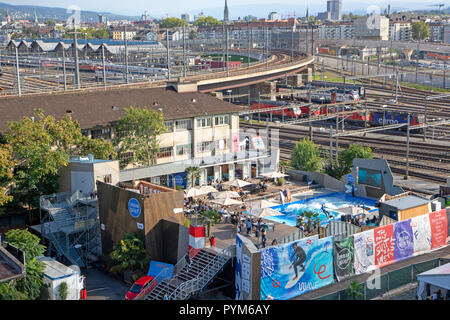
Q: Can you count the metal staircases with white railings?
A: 2